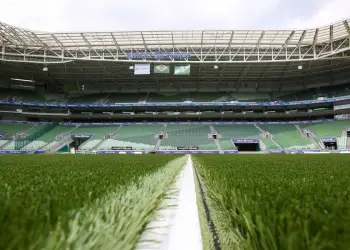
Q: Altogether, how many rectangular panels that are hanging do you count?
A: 3